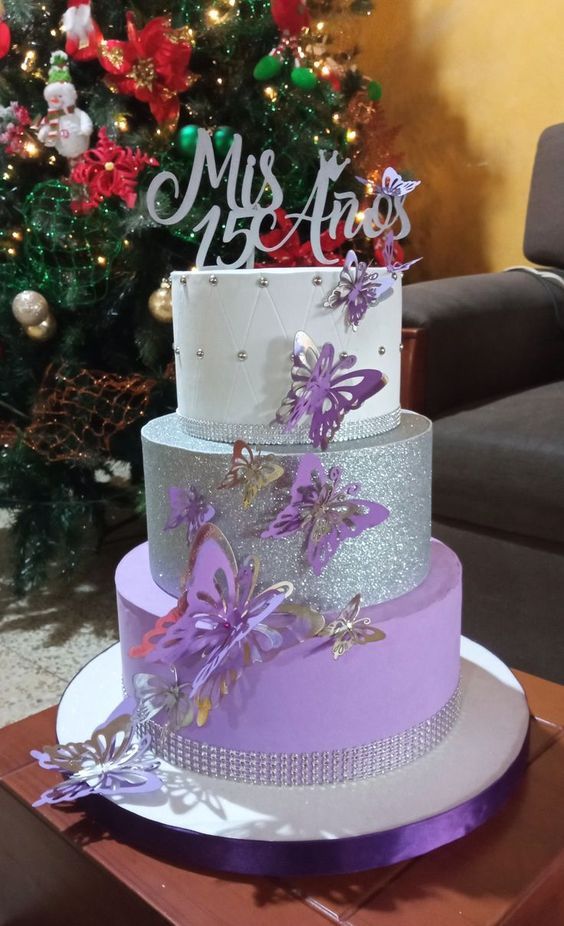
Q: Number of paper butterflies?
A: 11